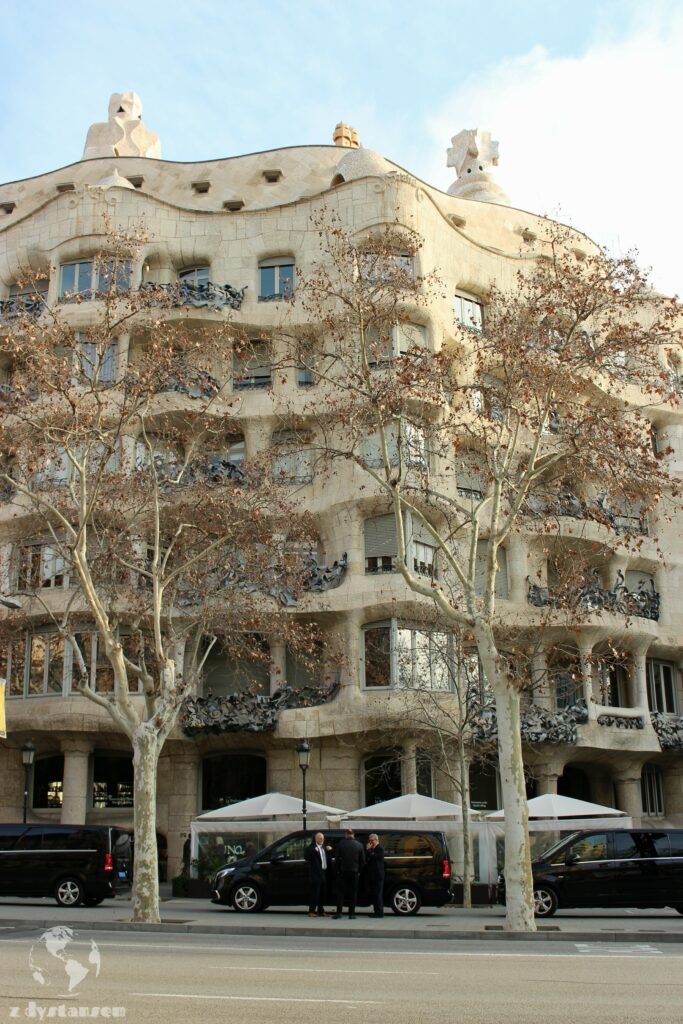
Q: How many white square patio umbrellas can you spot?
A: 3